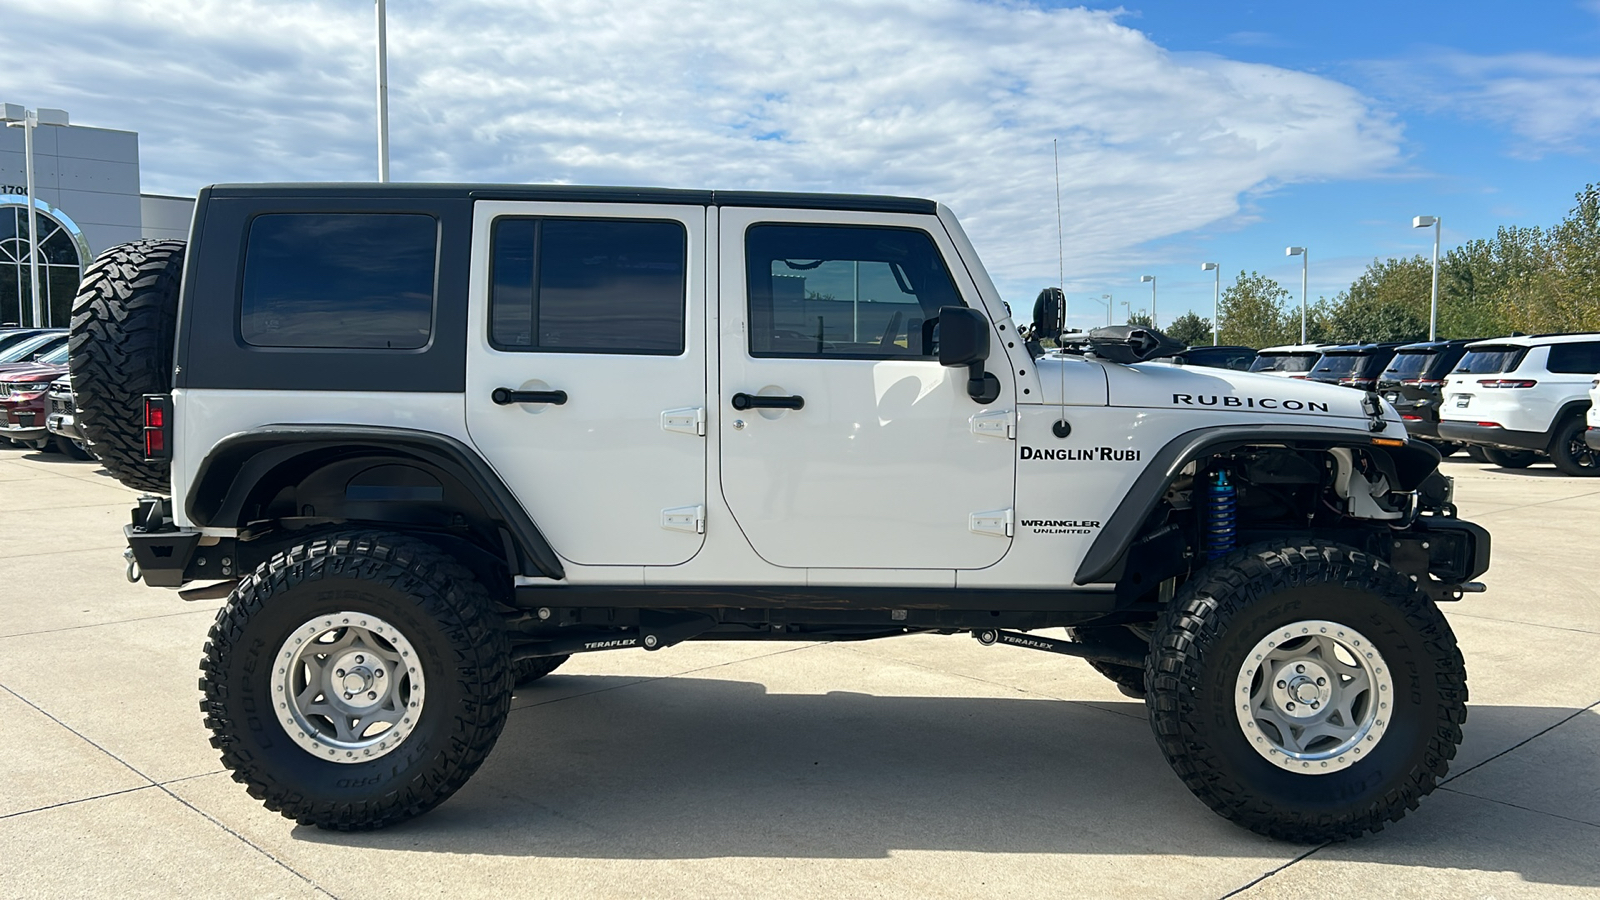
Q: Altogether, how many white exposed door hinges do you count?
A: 4